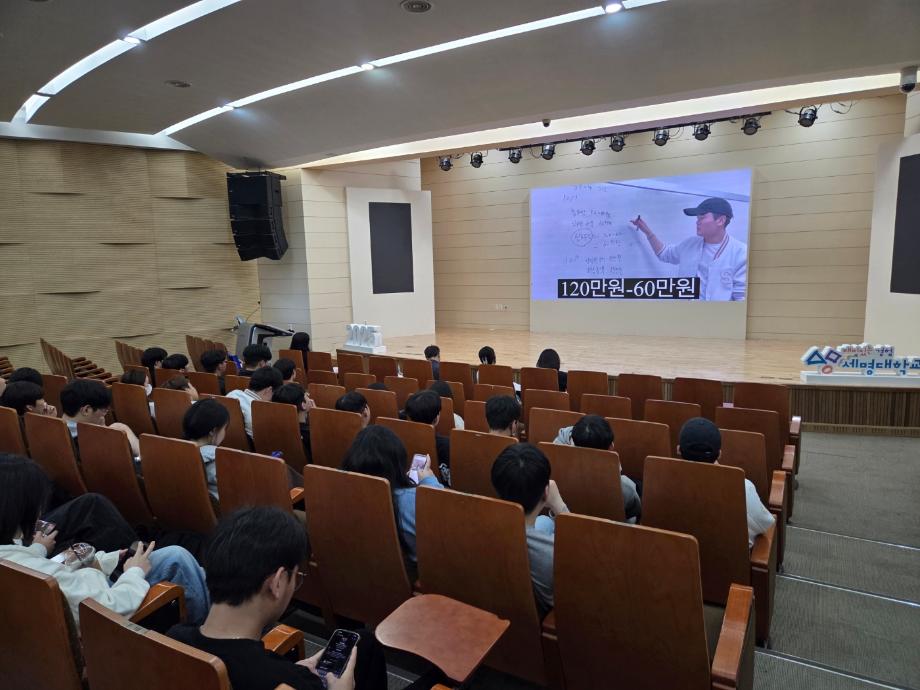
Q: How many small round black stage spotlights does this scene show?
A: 10